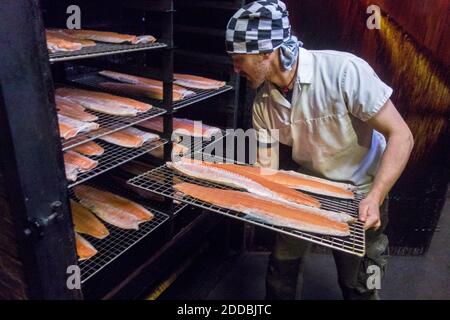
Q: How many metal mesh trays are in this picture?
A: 8